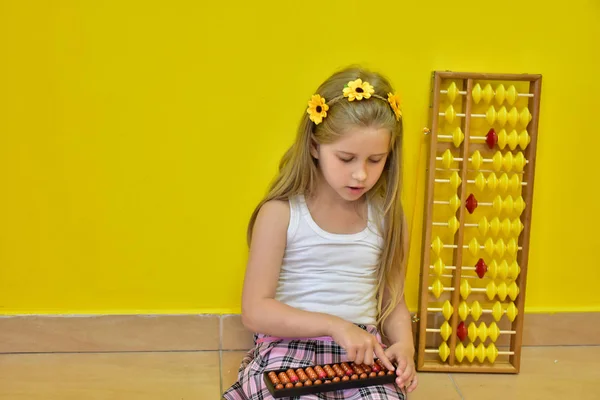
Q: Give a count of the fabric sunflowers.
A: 3